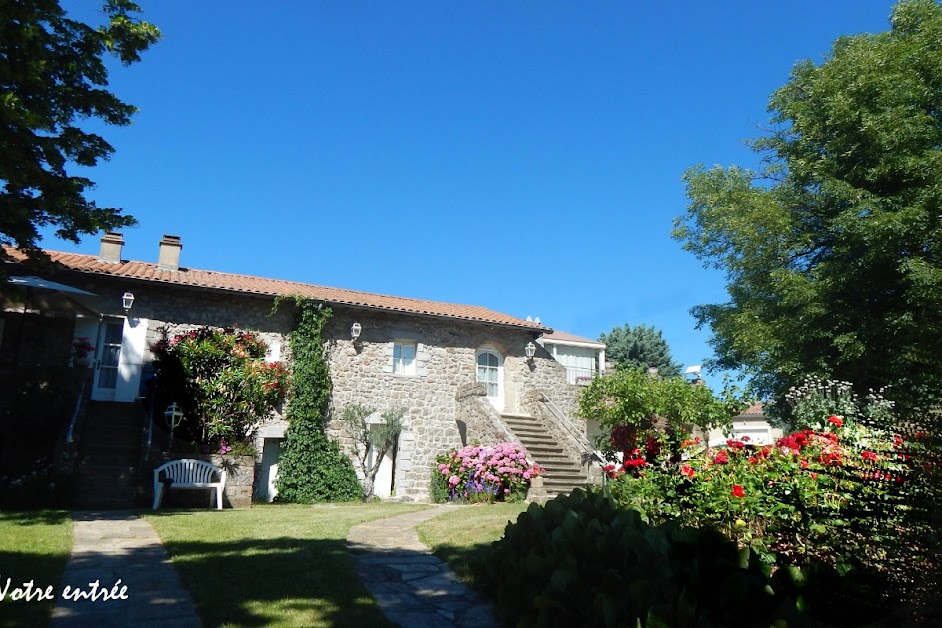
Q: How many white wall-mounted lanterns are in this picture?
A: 3